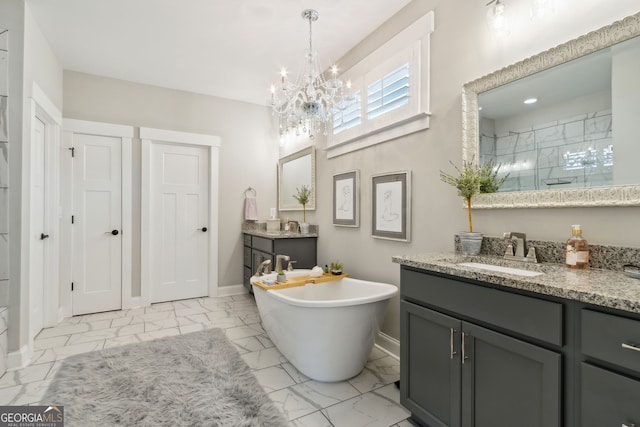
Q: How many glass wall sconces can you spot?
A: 2